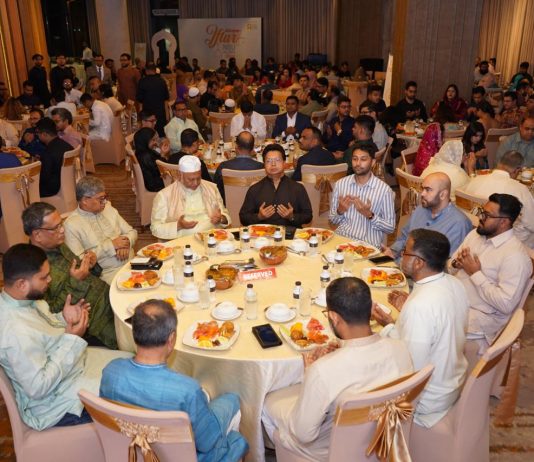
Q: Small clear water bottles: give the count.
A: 11